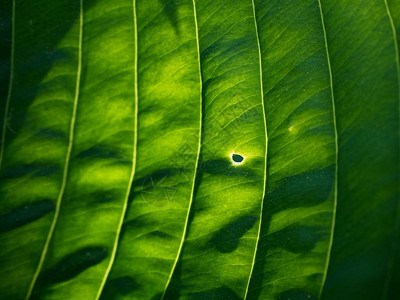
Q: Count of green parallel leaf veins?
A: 7